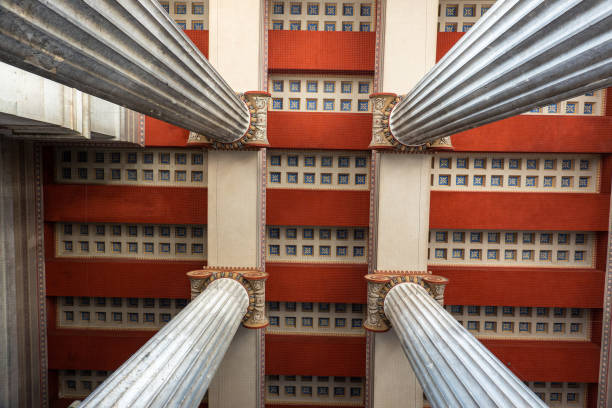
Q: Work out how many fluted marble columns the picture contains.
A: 4